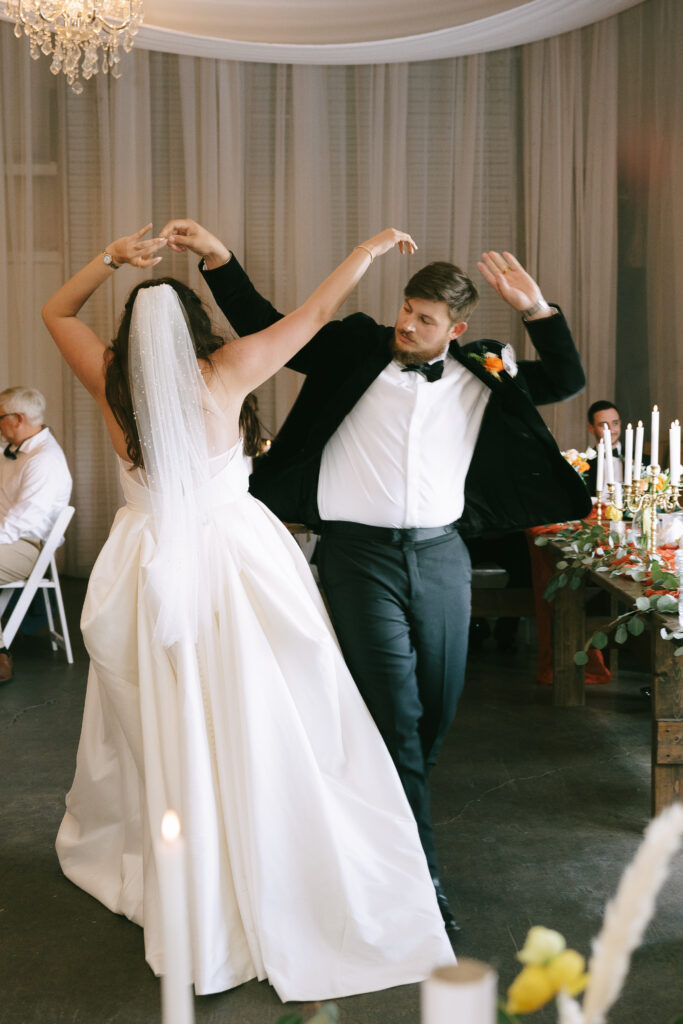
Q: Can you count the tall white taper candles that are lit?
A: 8